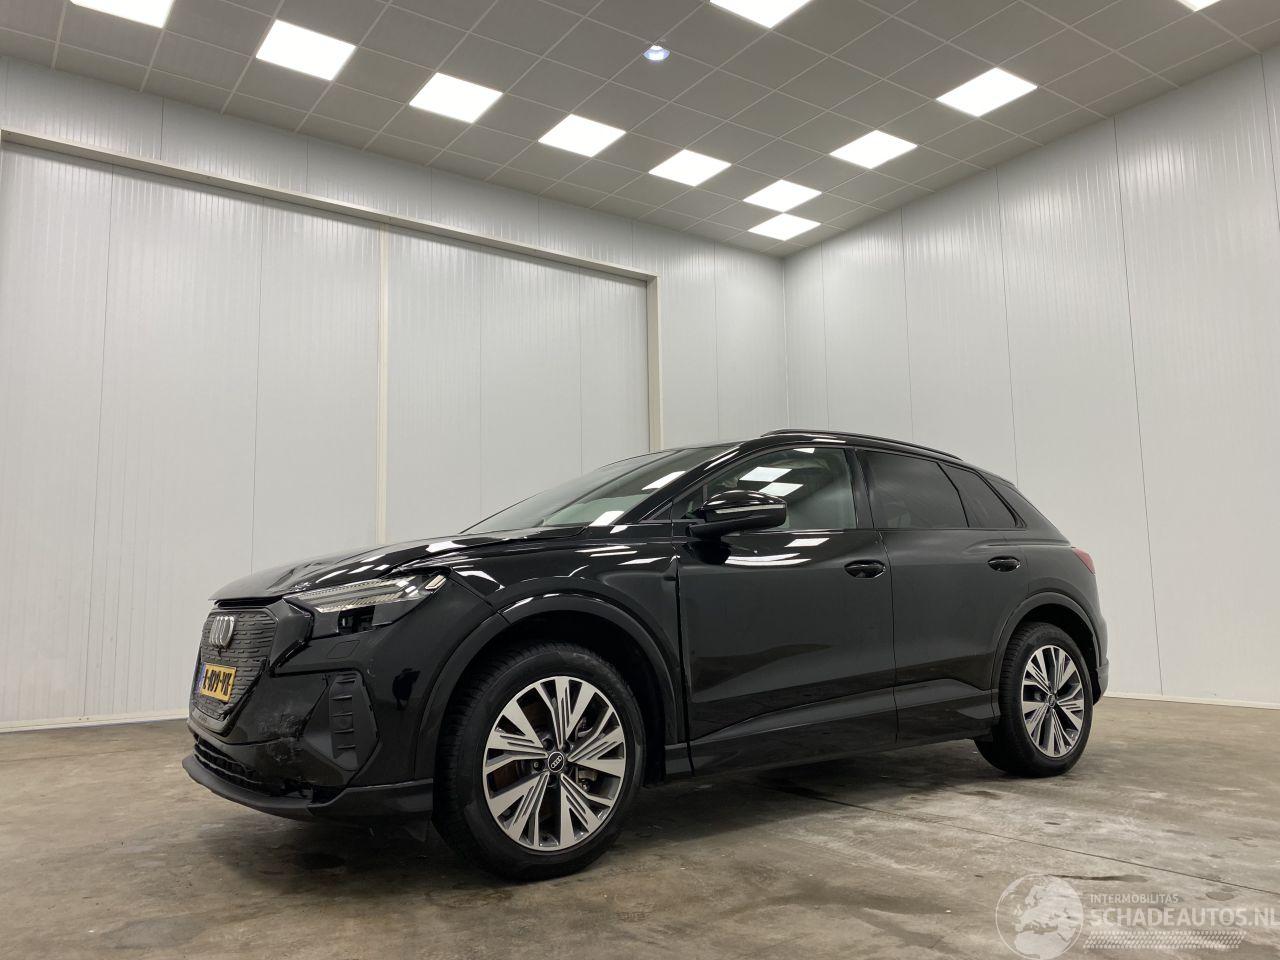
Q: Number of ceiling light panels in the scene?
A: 11